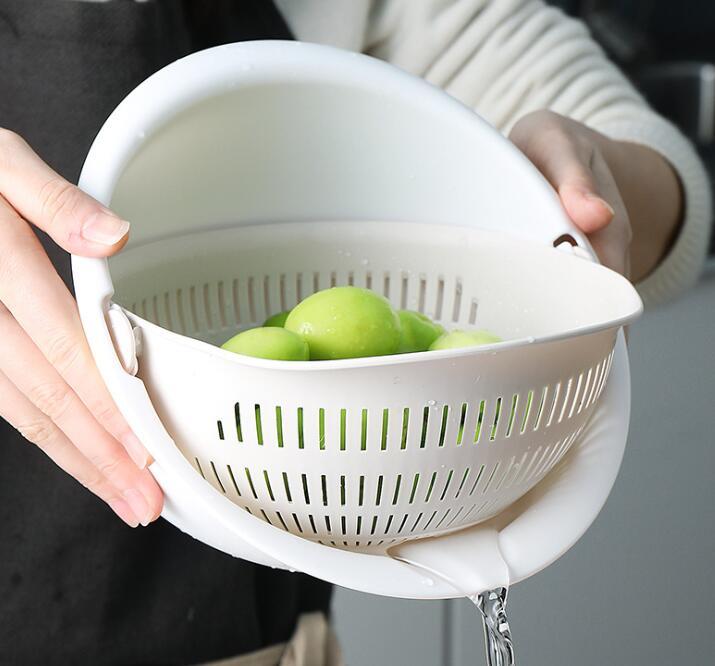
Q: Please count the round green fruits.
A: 5